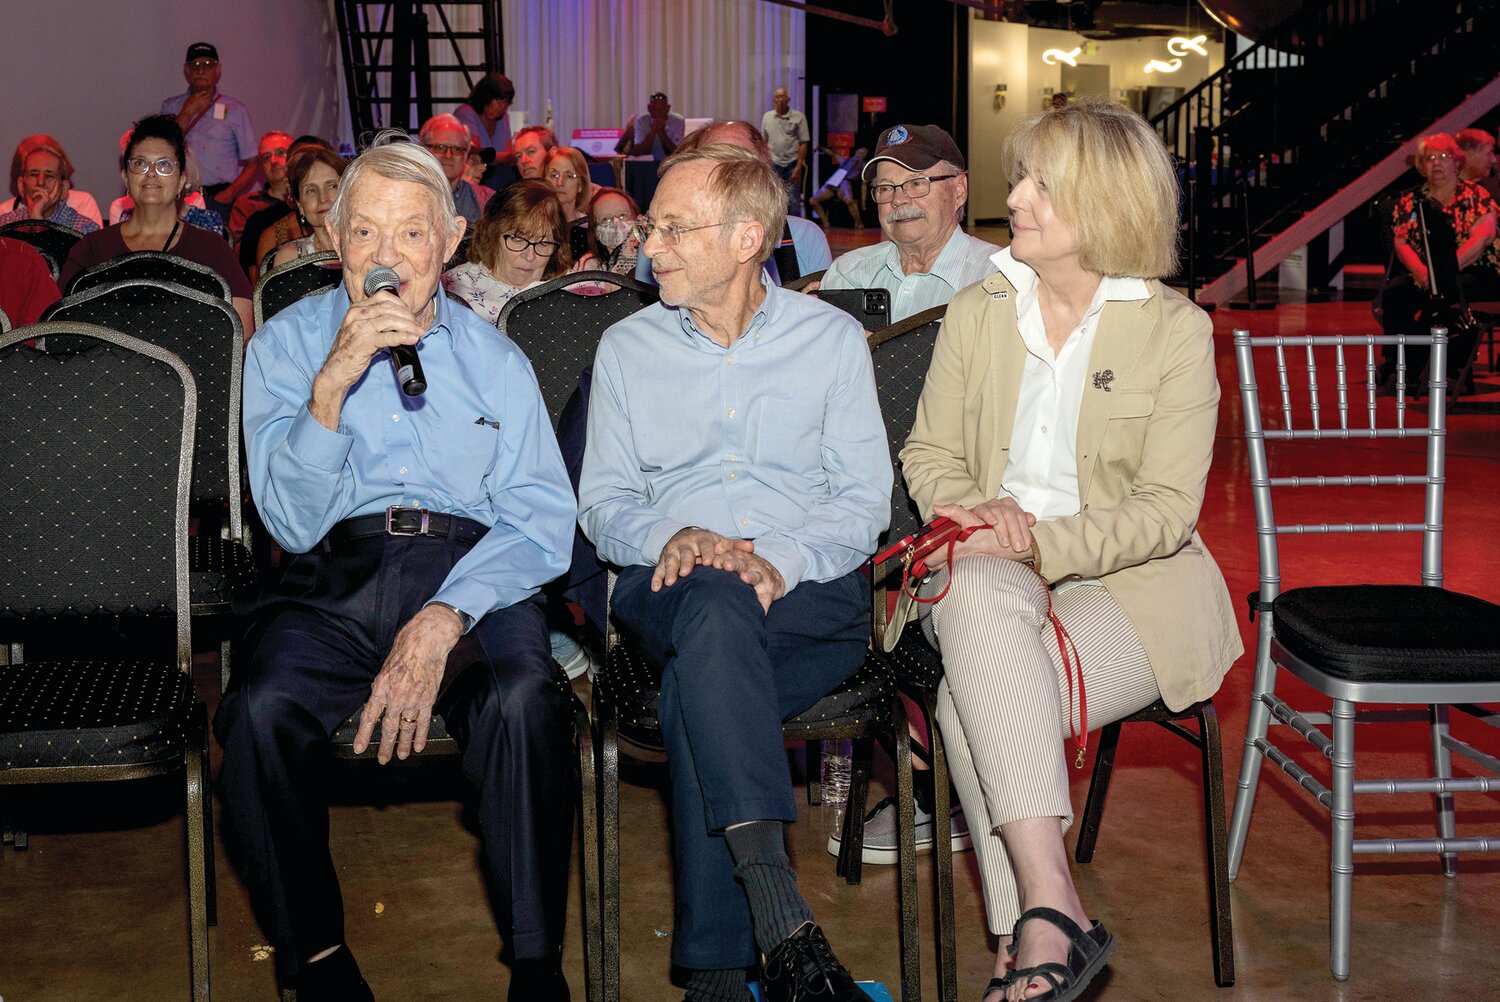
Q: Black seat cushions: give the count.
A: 6